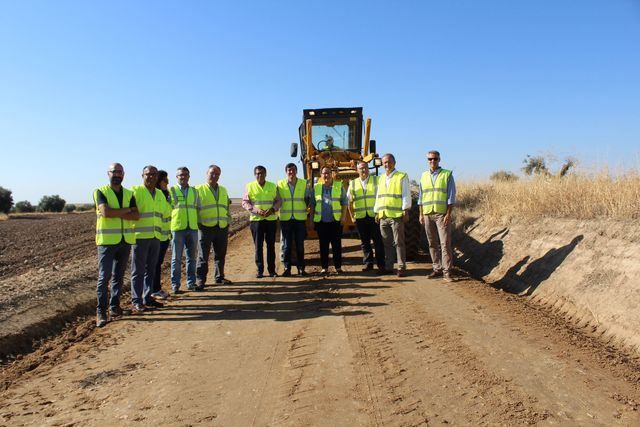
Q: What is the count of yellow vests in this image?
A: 11